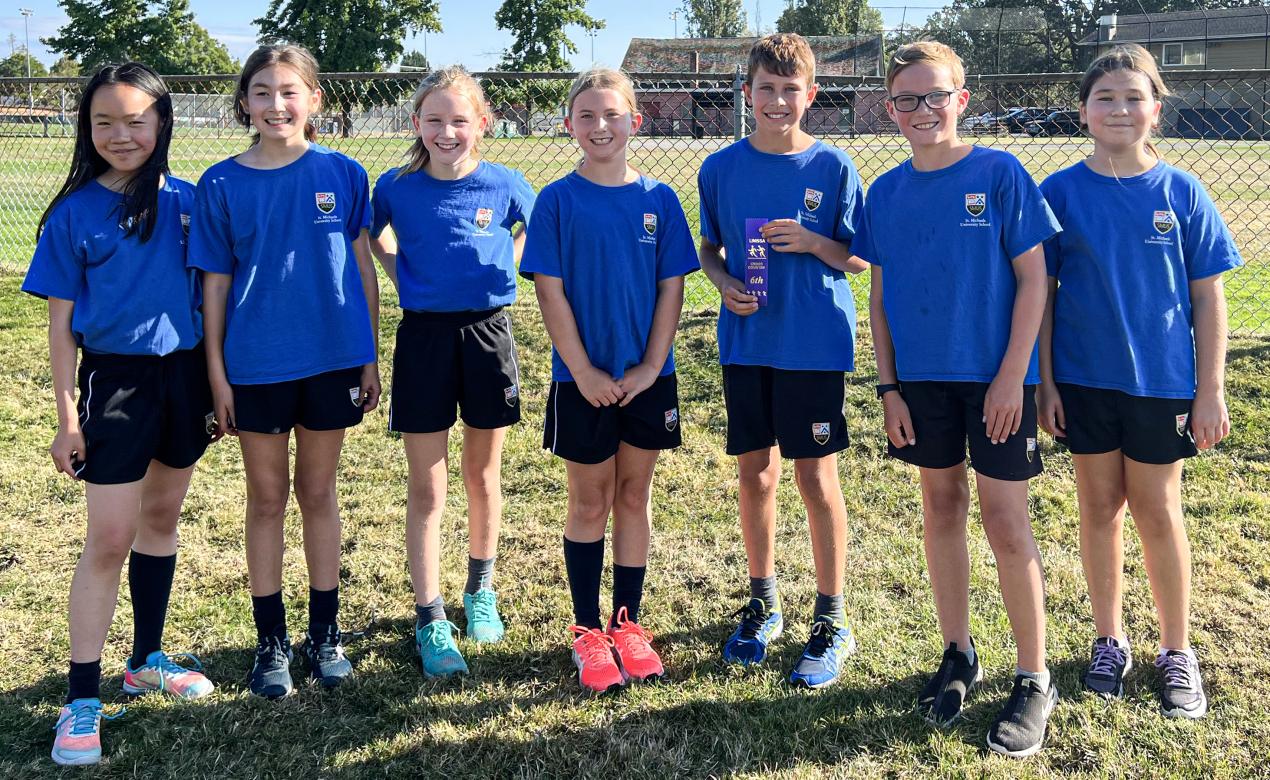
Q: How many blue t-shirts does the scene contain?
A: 7